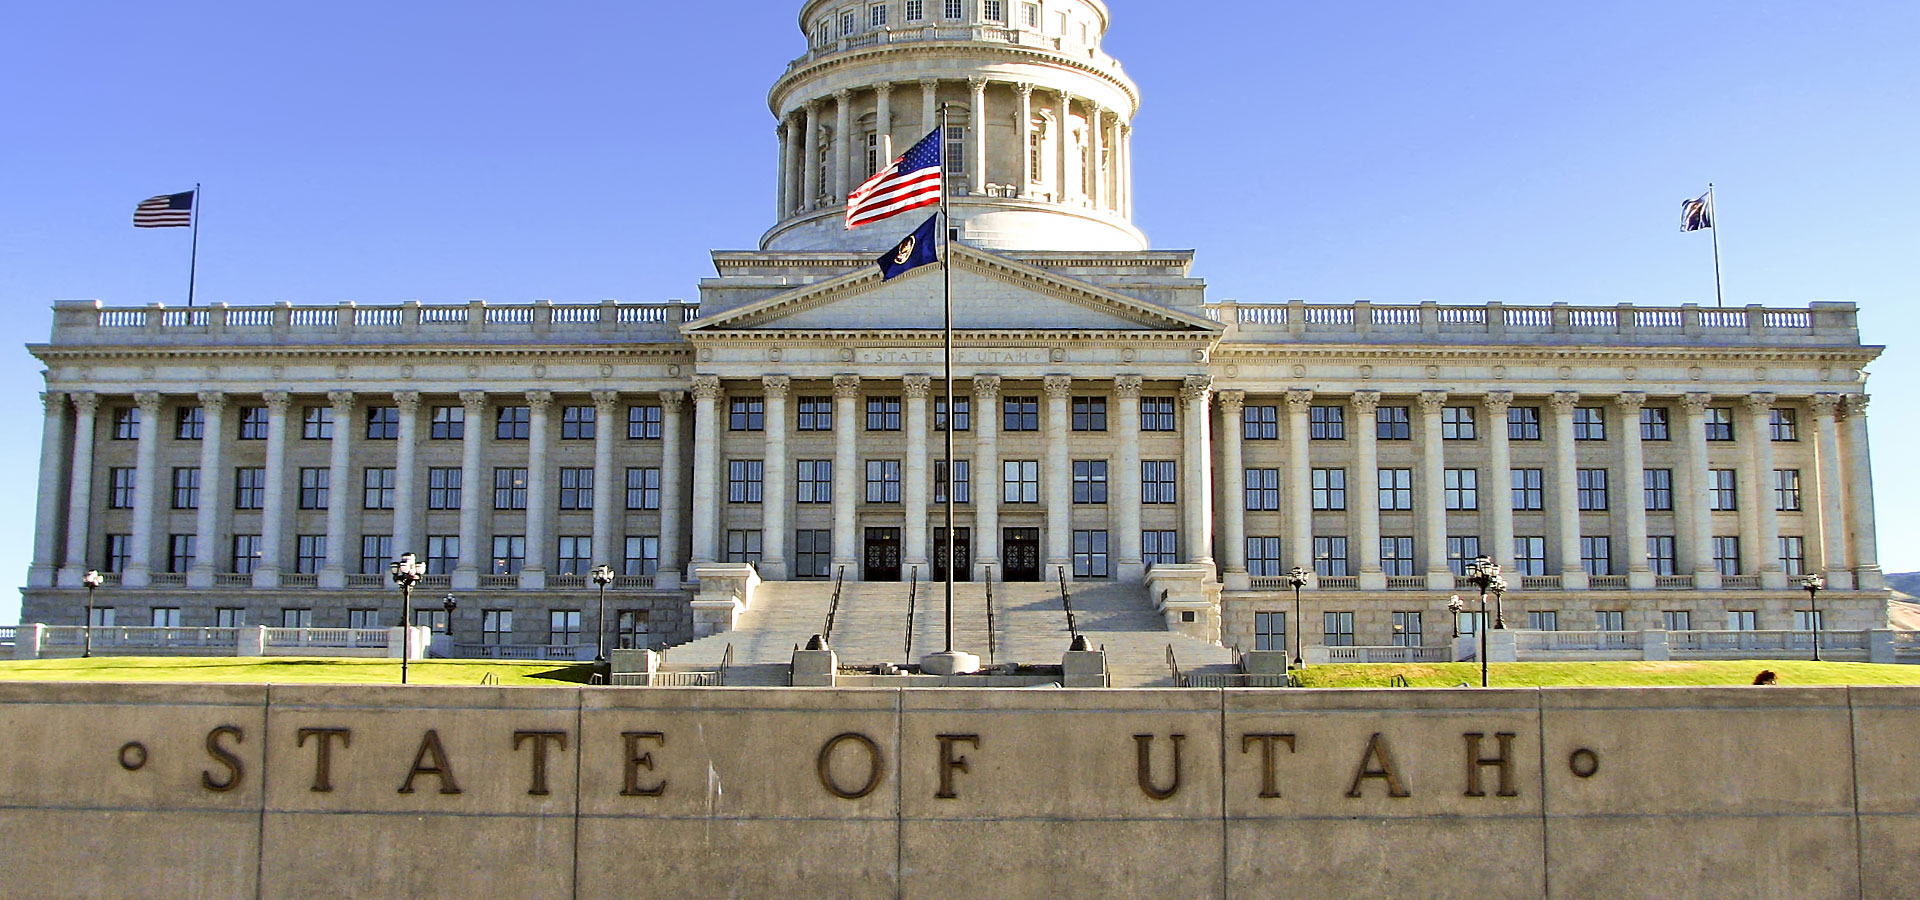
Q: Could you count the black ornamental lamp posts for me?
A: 9